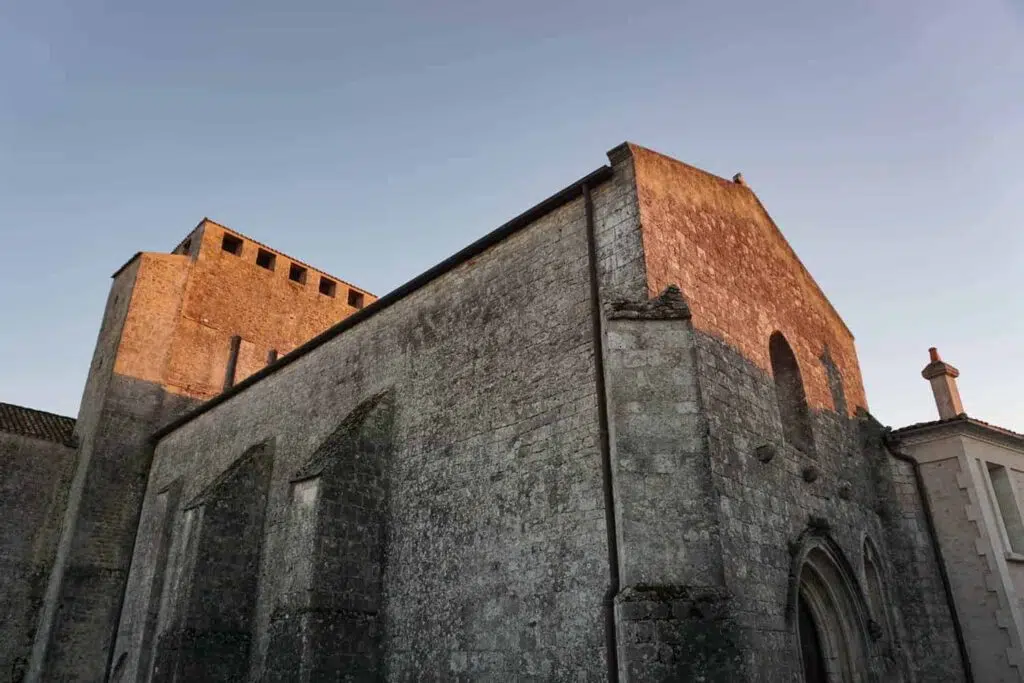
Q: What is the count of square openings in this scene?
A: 5